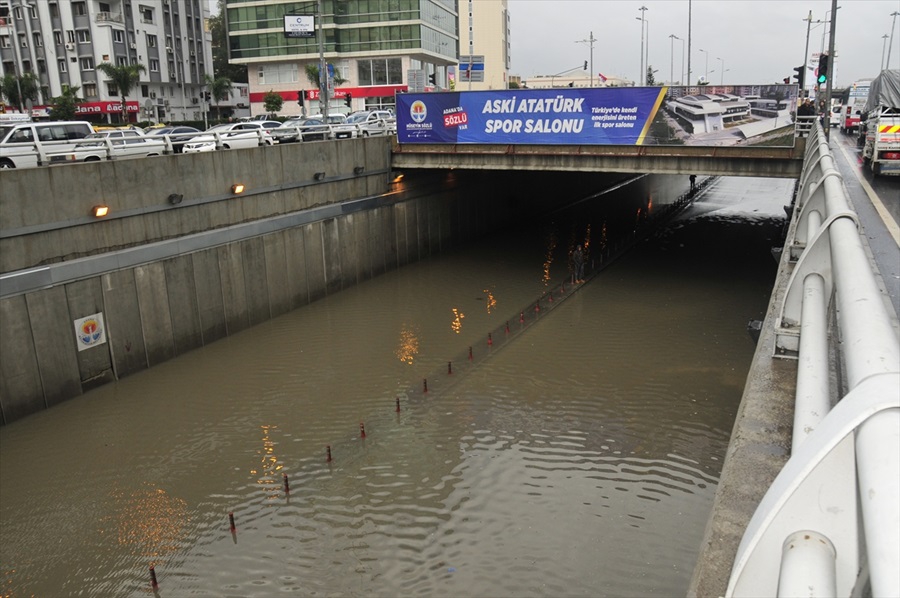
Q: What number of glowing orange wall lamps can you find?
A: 3